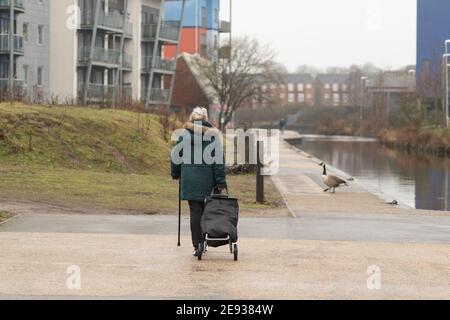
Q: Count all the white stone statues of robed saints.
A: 0